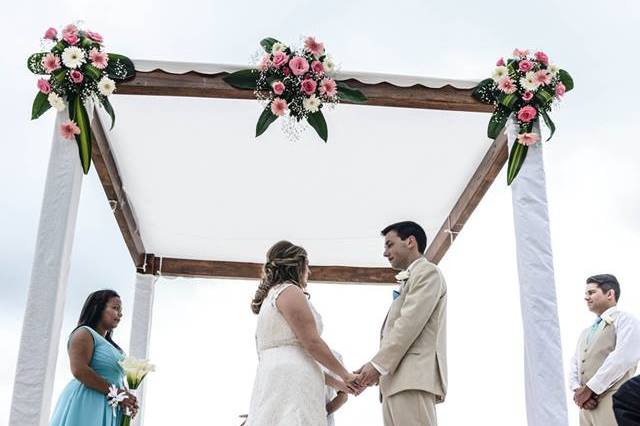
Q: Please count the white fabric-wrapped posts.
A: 3